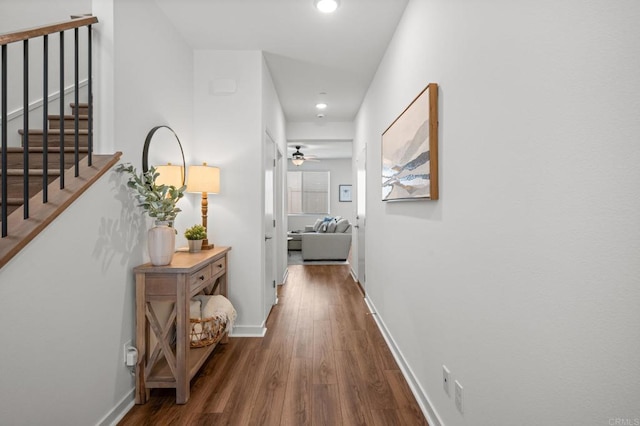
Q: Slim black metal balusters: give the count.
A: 6